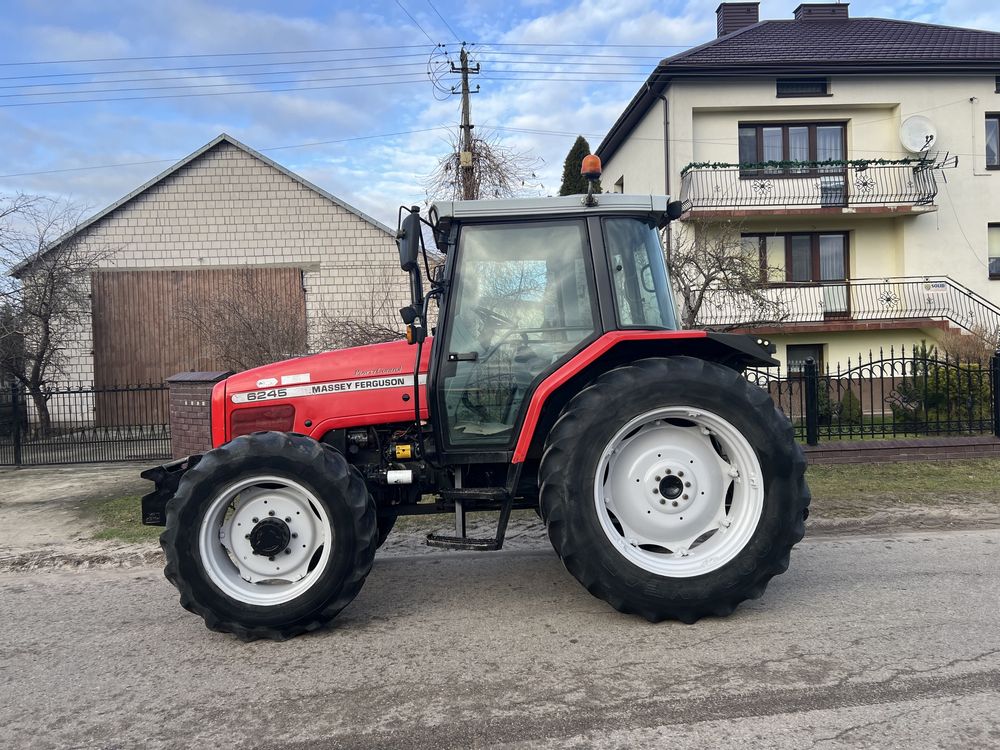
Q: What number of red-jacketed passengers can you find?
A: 0